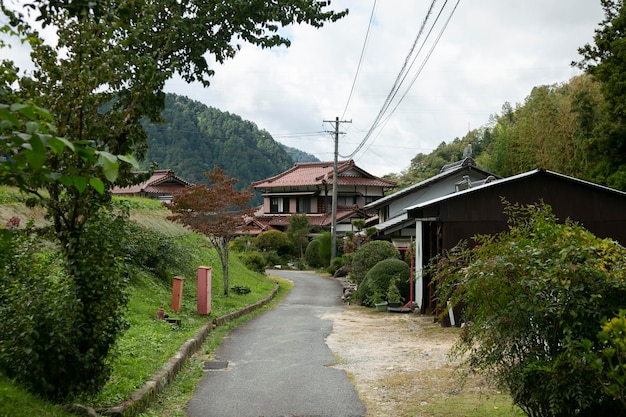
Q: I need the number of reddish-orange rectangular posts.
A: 2